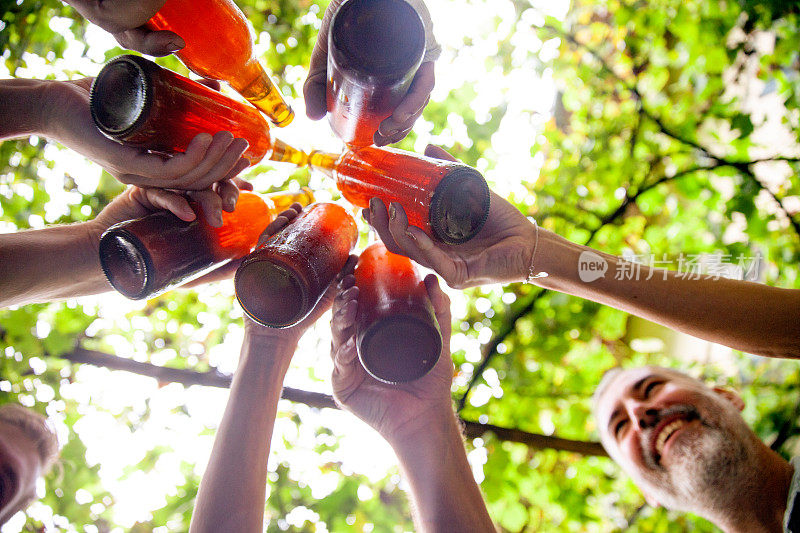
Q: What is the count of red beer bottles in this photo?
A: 7